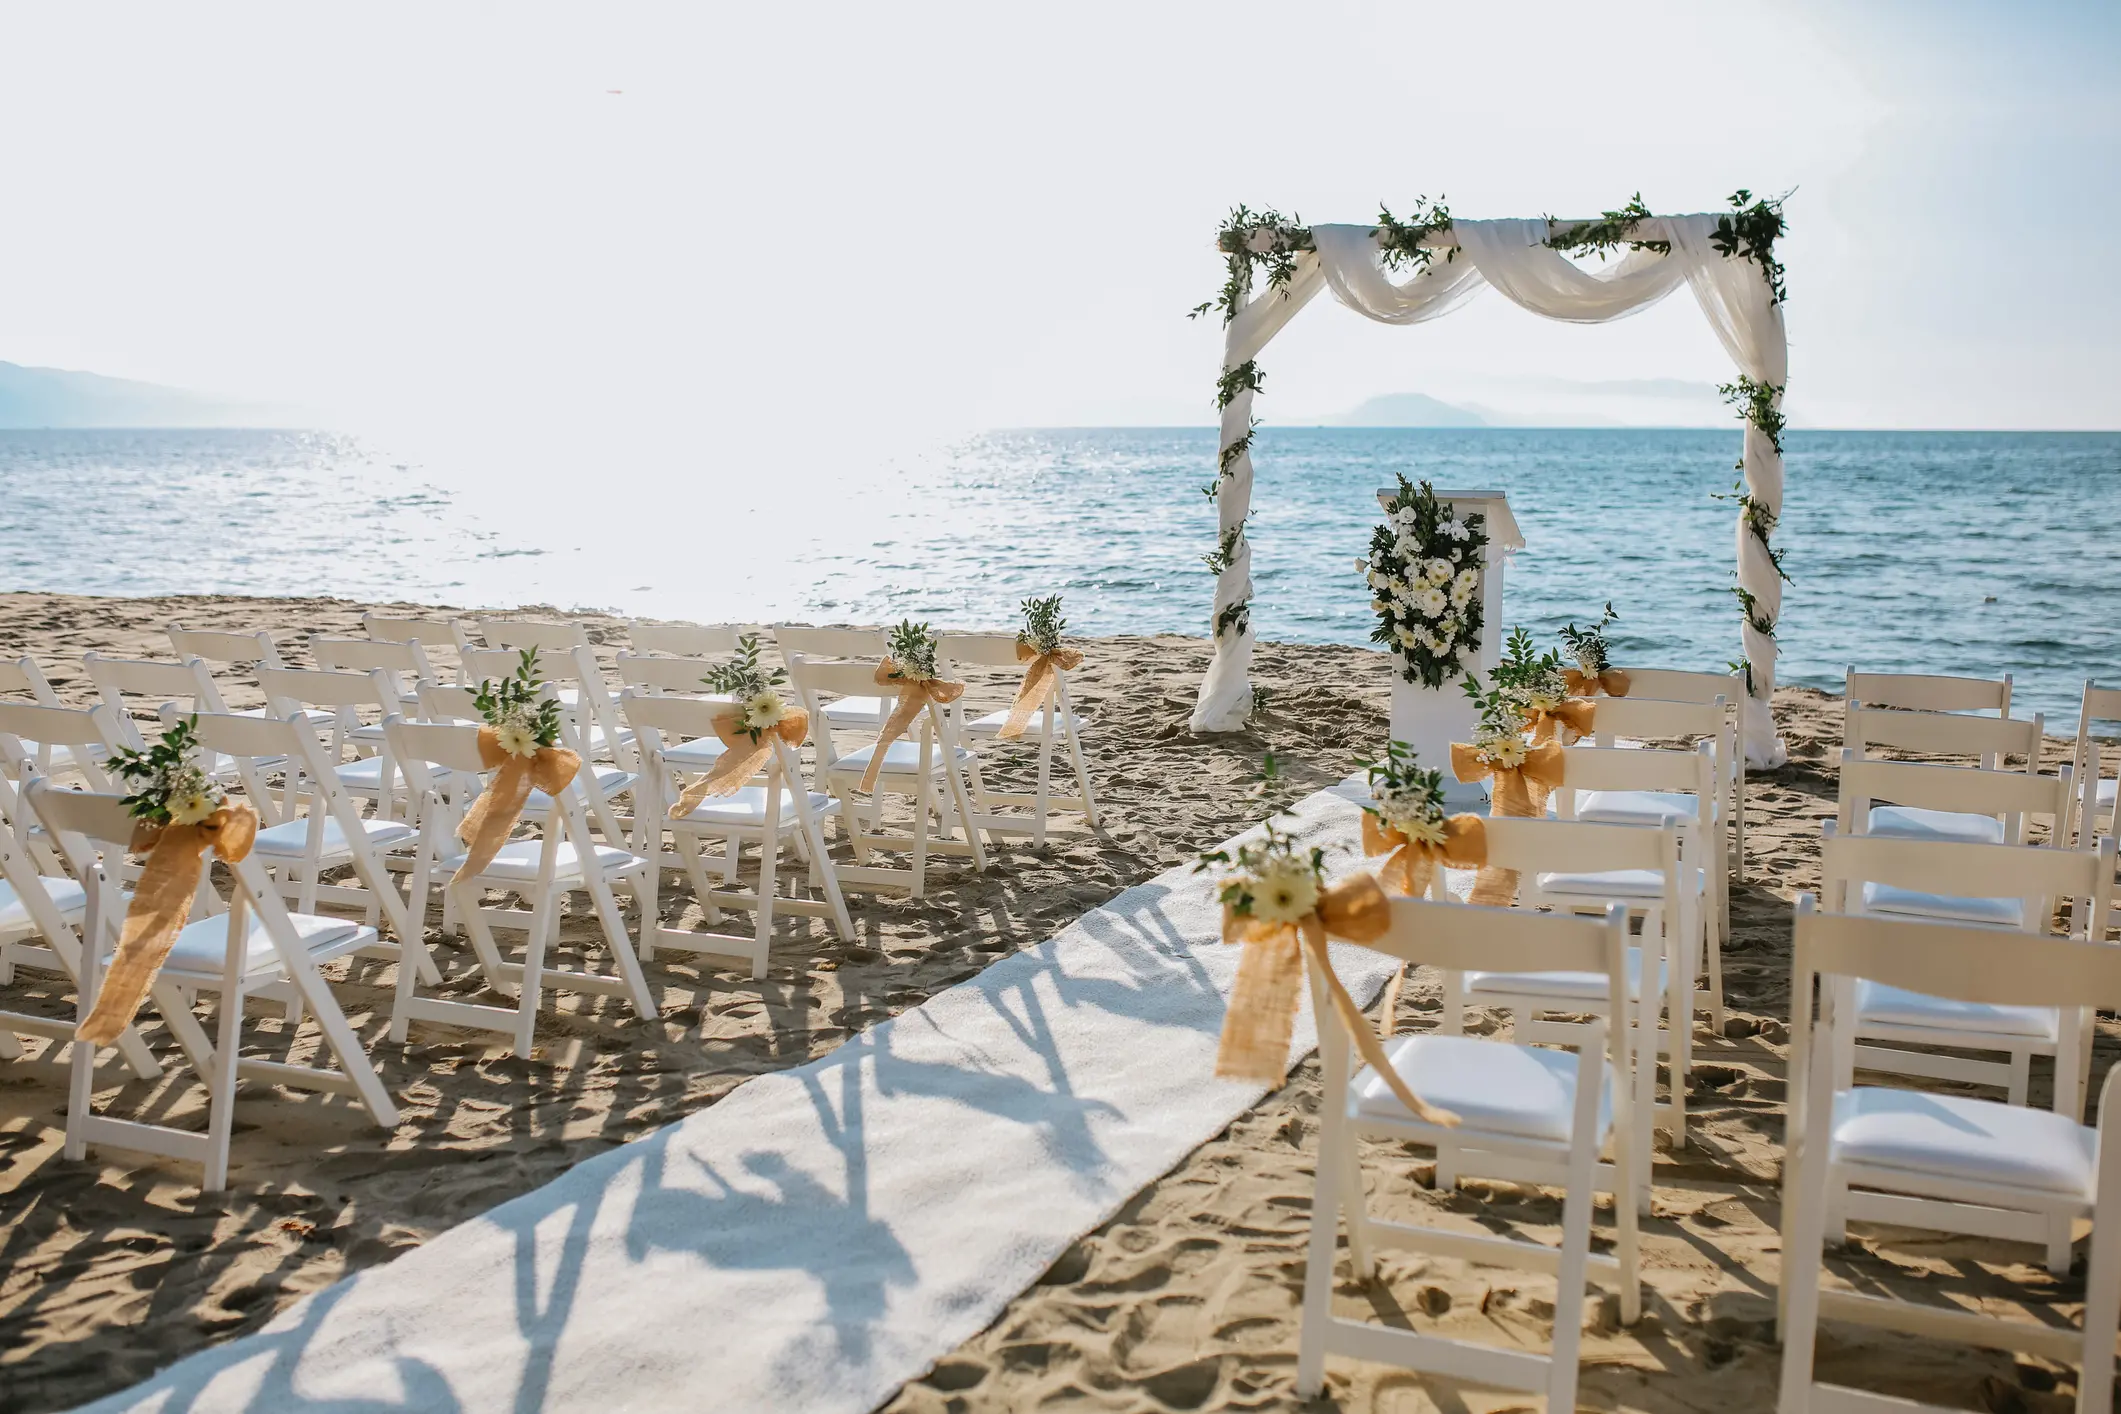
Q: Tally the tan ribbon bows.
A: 10